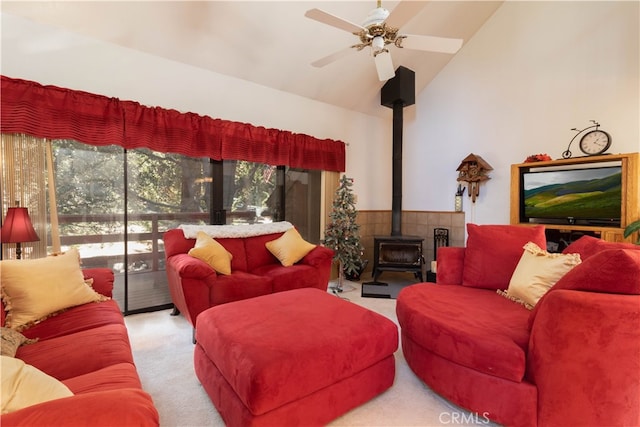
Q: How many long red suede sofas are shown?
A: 2